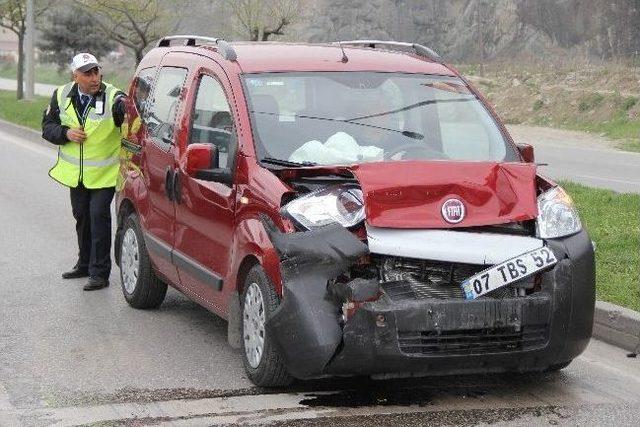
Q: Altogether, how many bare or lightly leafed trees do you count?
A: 3